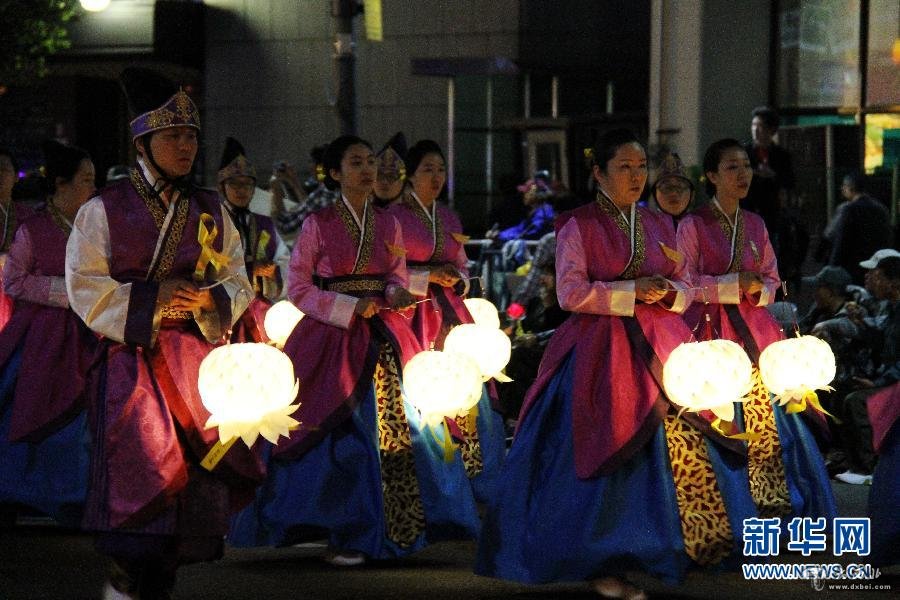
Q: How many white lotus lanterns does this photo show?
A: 7